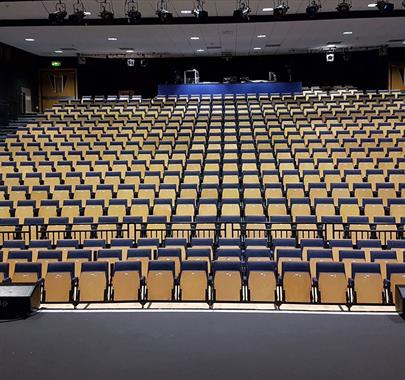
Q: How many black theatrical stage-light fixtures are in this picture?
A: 11